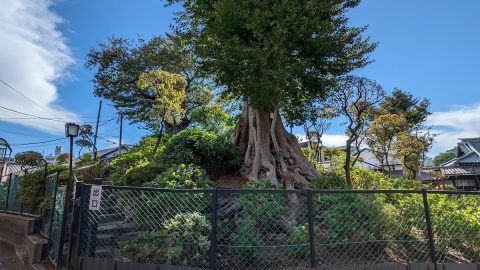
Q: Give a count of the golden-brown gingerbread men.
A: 0